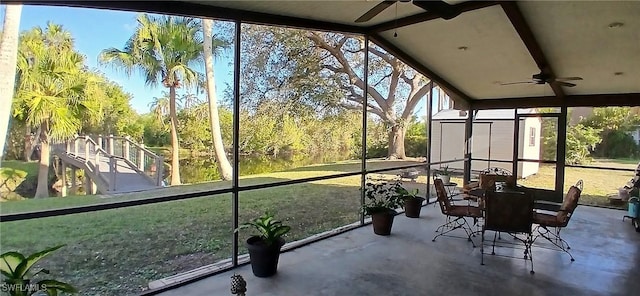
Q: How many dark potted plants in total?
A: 3